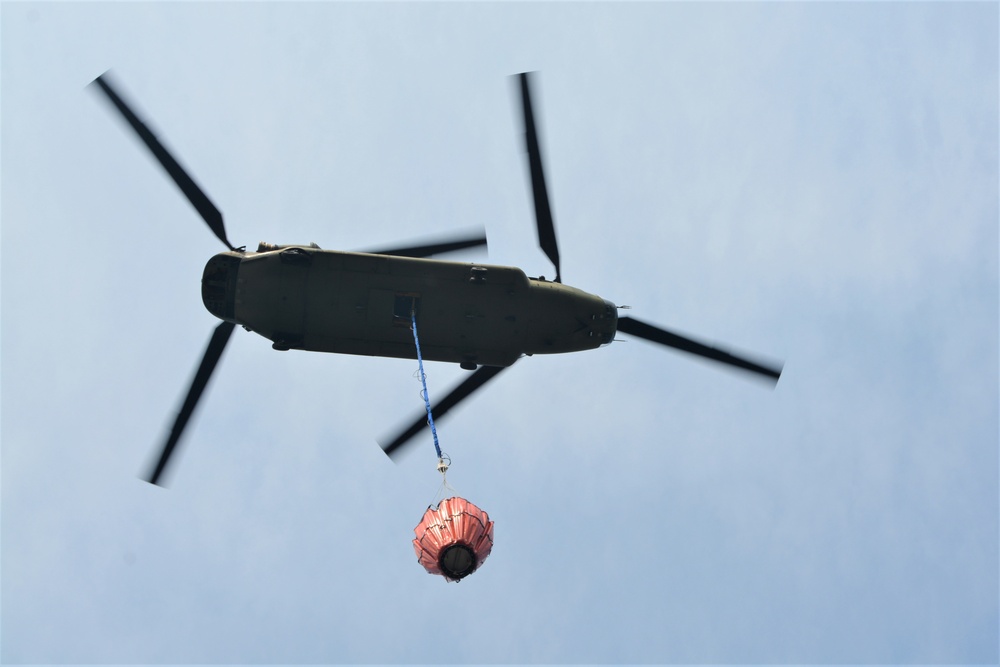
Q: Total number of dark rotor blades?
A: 6